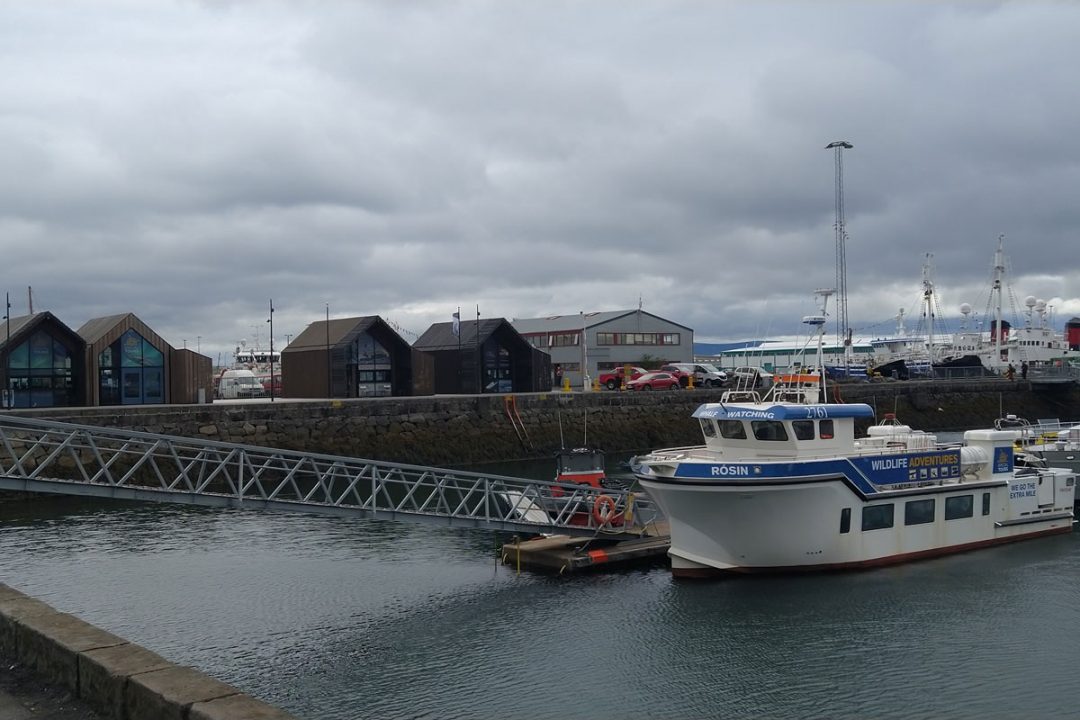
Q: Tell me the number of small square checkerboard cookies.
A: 0